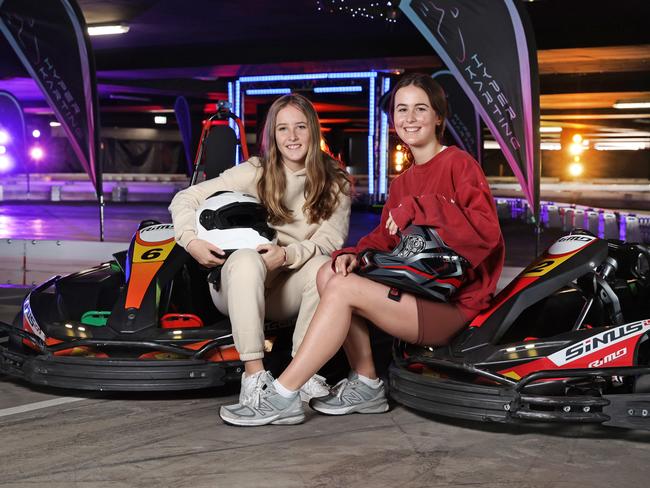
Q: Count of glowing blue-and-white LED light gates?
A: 1